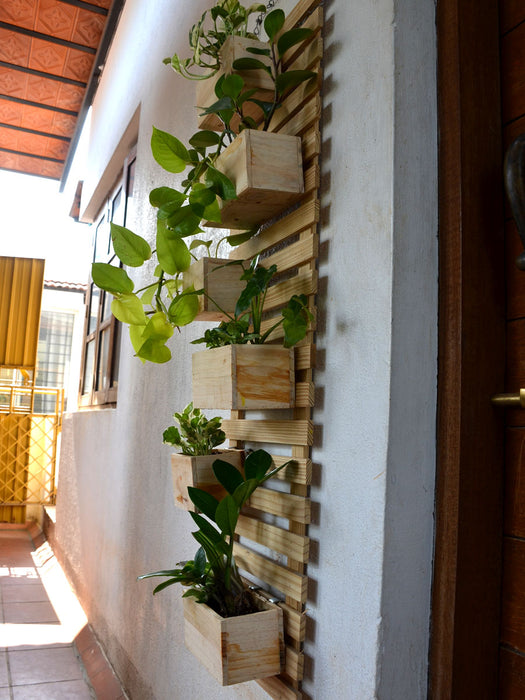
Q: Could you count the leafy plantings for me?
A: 6